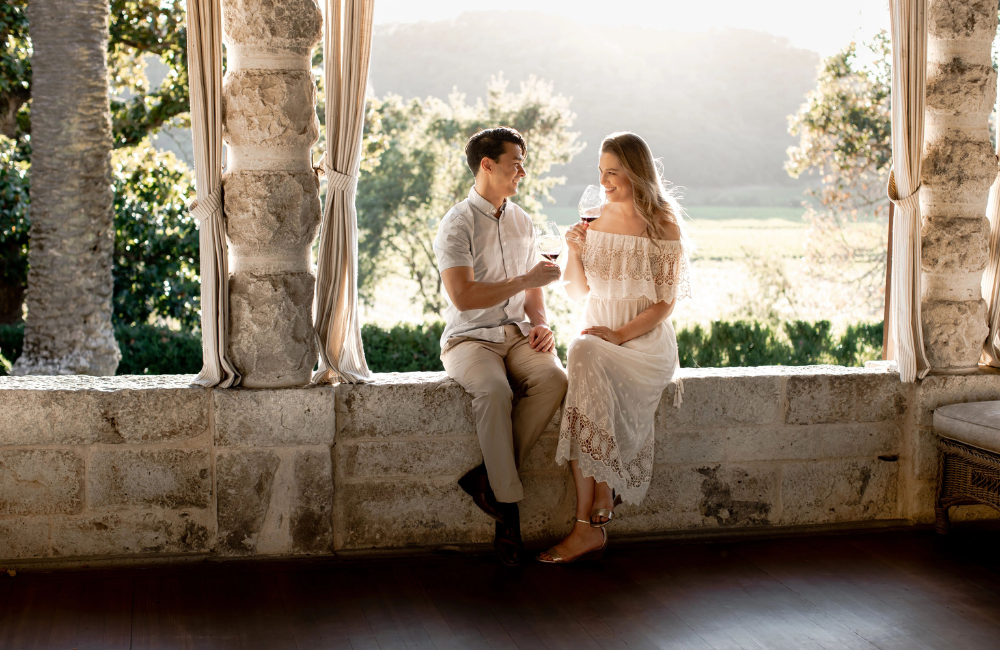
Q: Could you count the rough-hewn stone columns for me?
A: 2